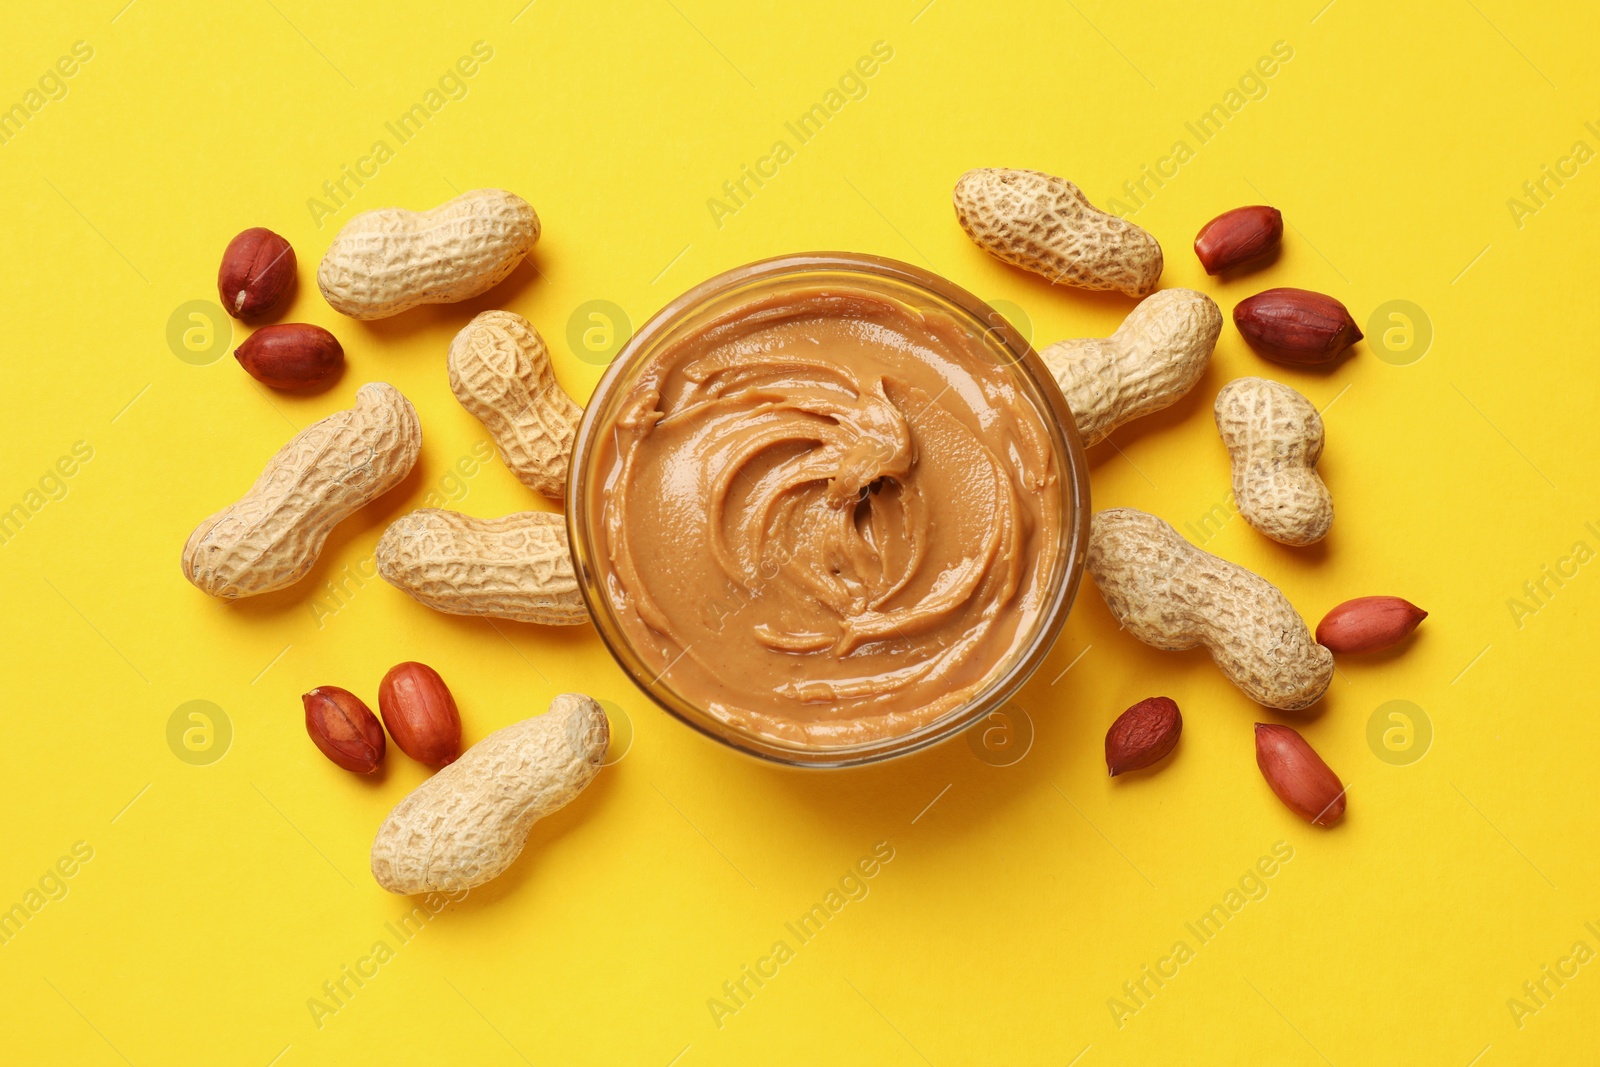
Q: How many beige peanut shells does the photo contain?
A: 9